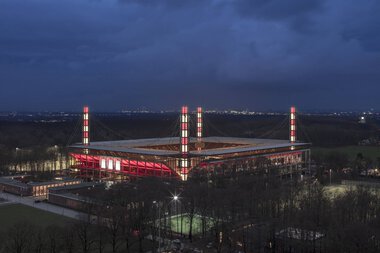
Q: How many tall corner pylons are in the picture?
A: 4